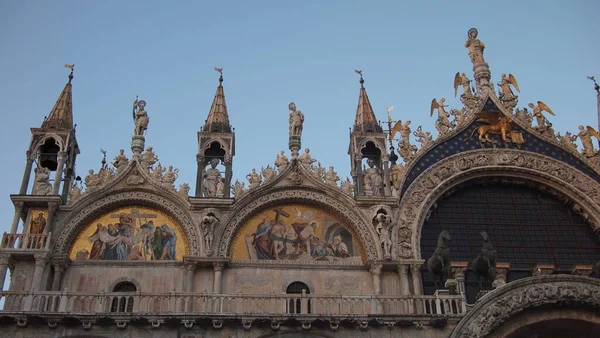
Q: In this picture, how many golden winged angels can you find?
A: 6